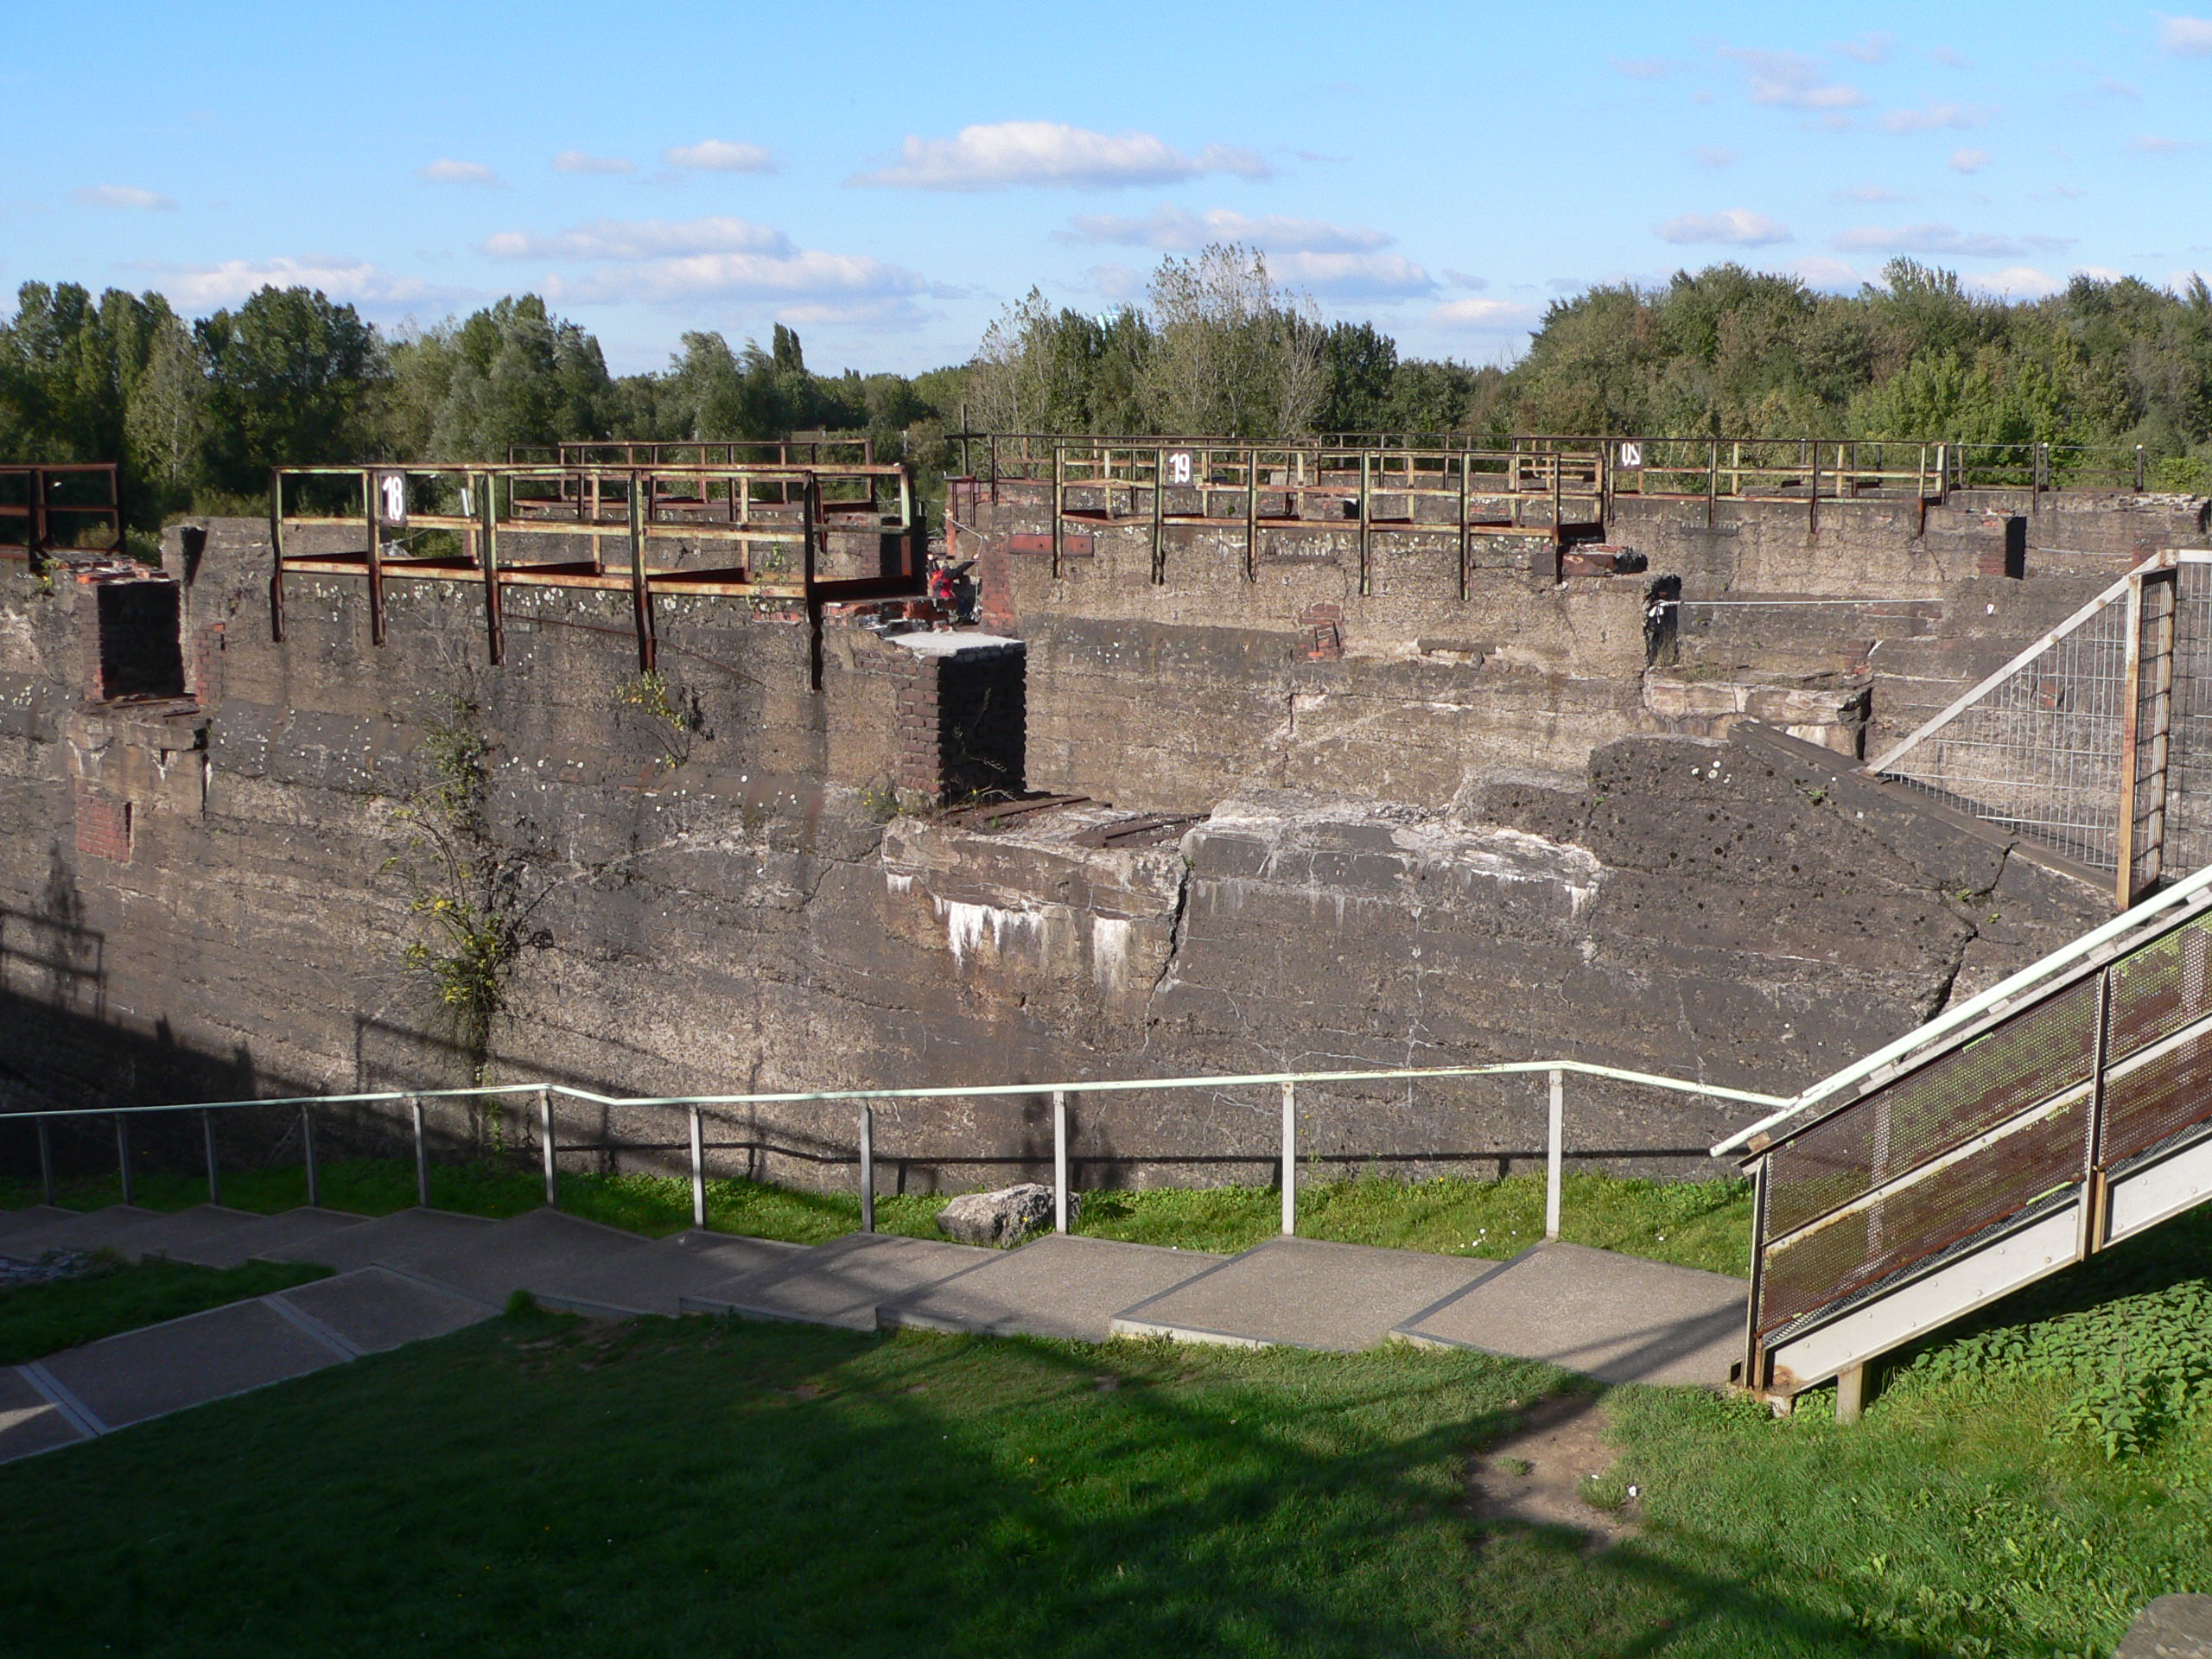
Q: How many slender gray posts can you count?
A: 11